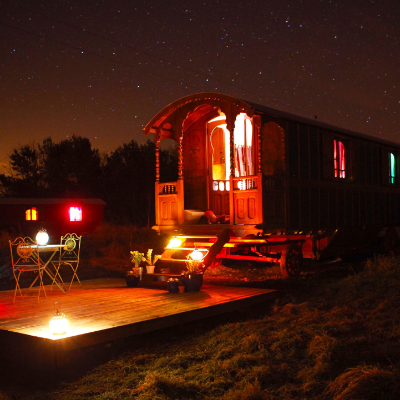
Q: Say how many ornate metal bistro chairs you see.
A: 2